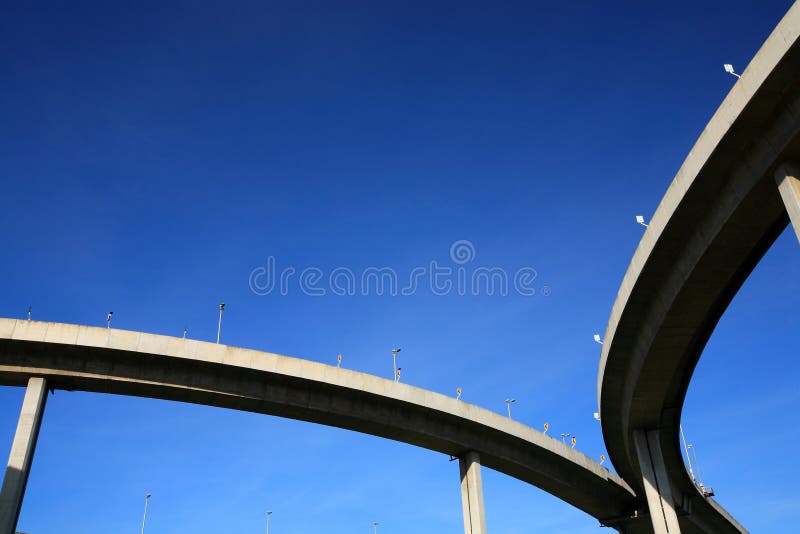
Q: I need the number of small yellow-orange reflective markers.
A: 6